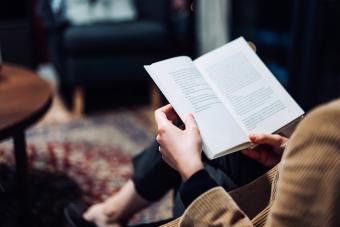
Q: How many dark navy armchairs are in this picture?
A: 1